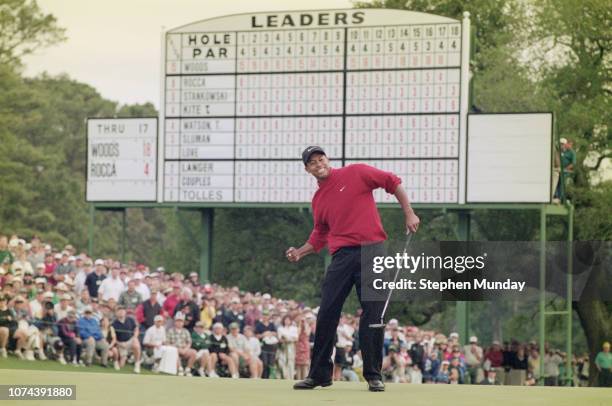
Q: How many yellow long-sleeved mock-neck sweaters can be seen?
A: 0